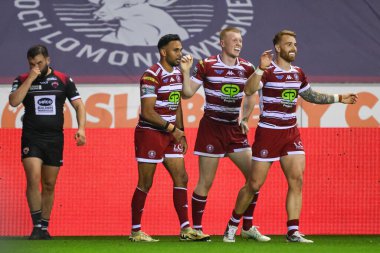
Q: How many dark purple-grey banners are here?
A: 1